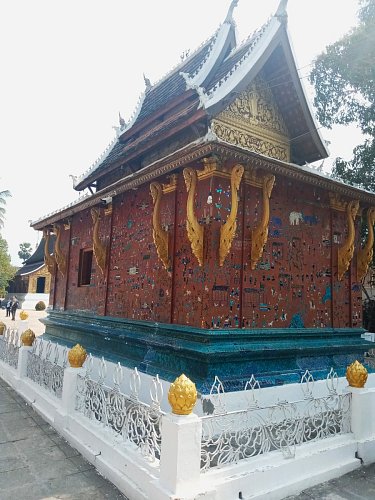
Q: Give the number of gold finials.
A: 6